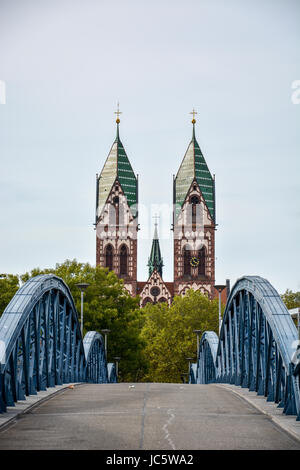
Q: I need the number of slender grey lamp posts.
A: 6